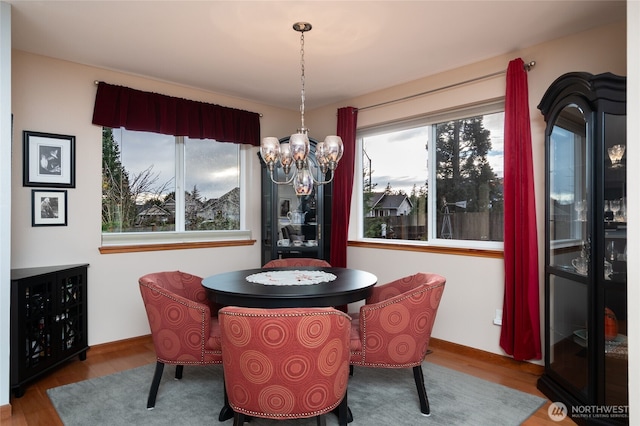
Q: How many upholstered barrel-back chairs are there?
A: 4